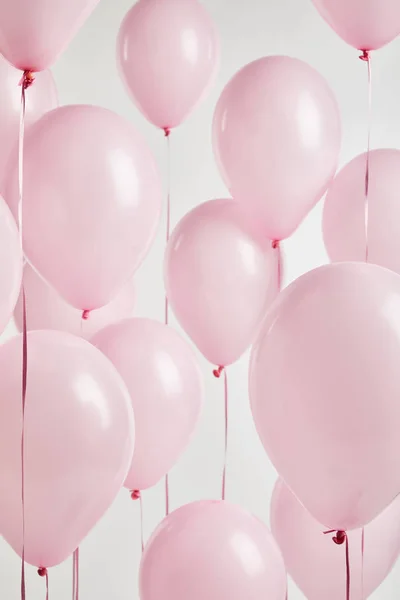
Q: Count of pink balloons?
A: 15